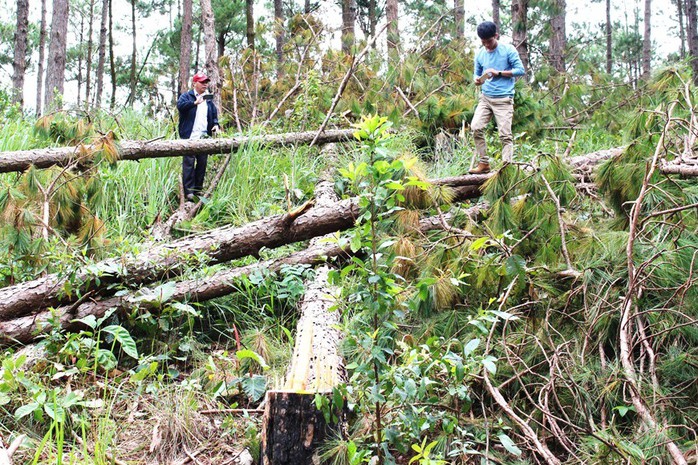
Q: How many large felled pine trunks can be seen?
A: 4